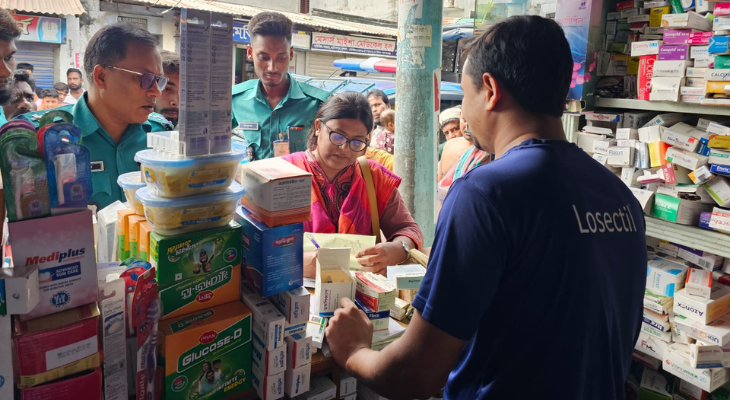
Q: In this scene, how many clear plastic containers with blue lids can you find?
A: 3